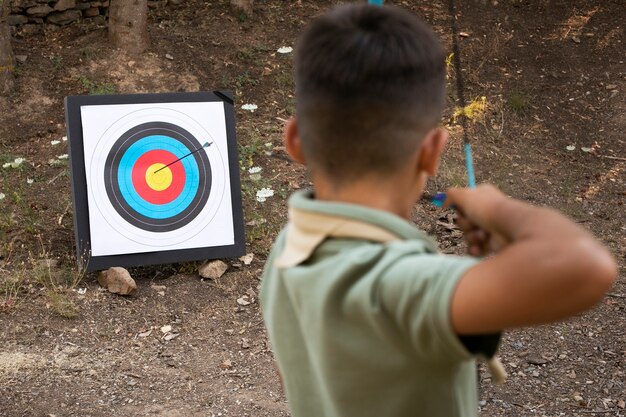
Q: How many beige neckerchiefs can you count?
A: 1